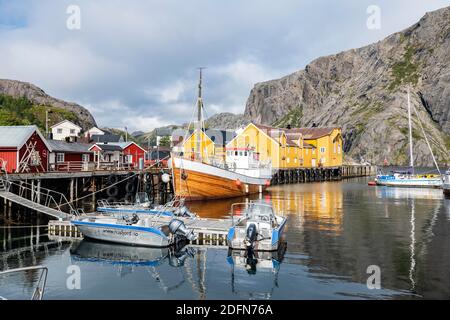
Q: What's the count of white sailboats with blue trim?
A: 1